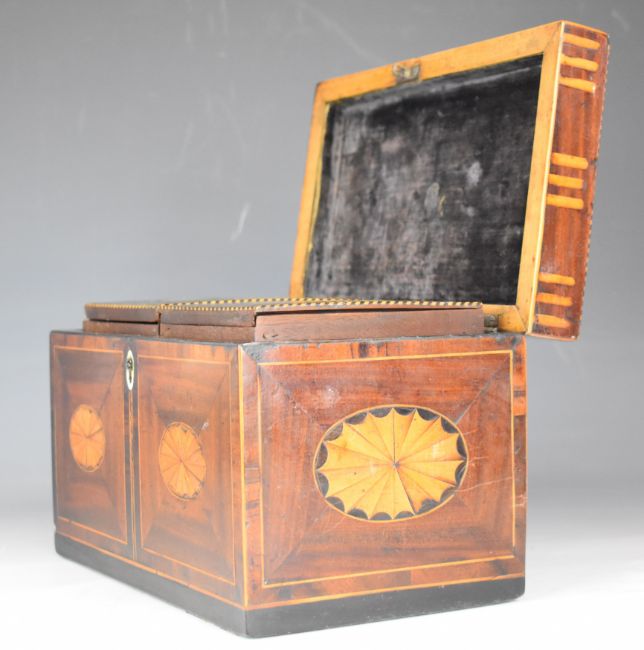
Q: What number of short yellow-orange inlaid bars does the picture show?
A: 9